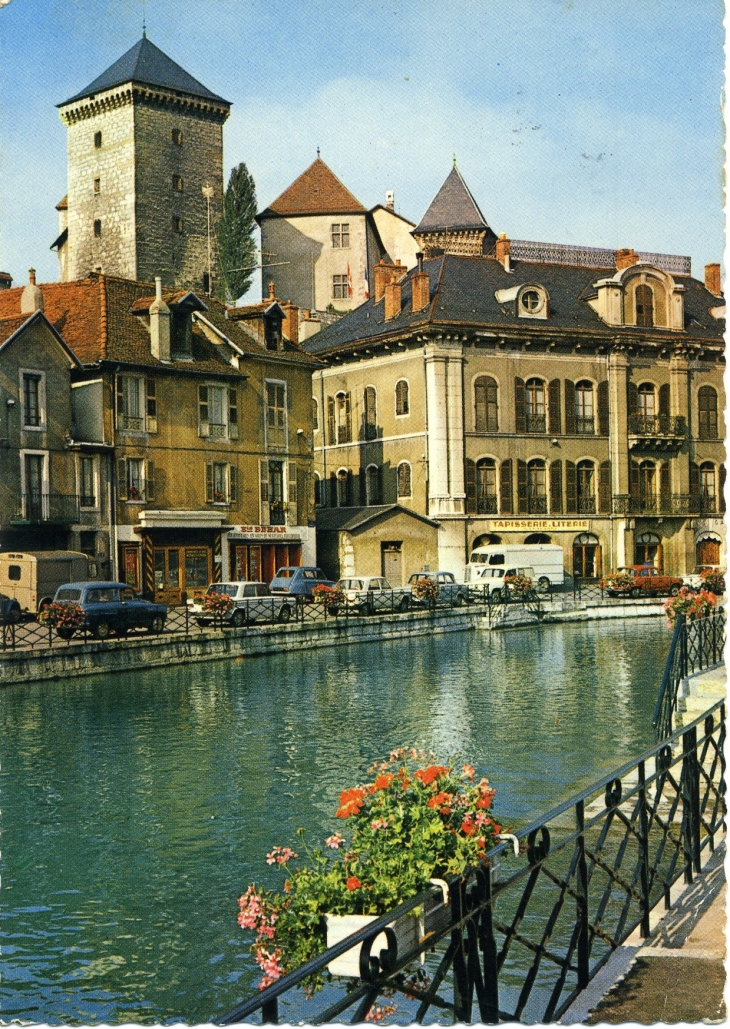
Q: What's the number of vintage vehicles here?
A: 11